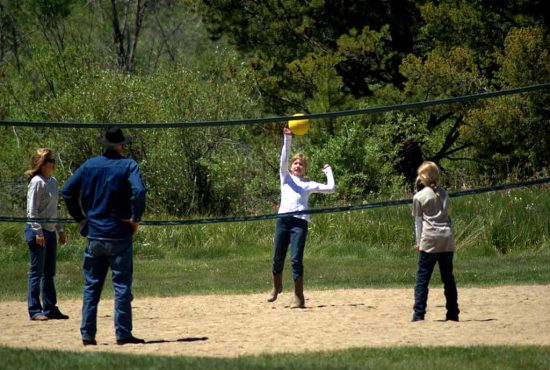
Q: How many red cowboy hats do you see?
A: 0